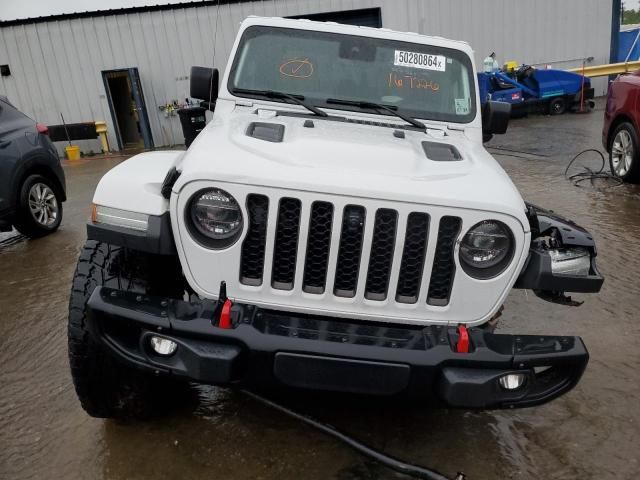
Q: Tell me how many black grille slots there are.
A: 7